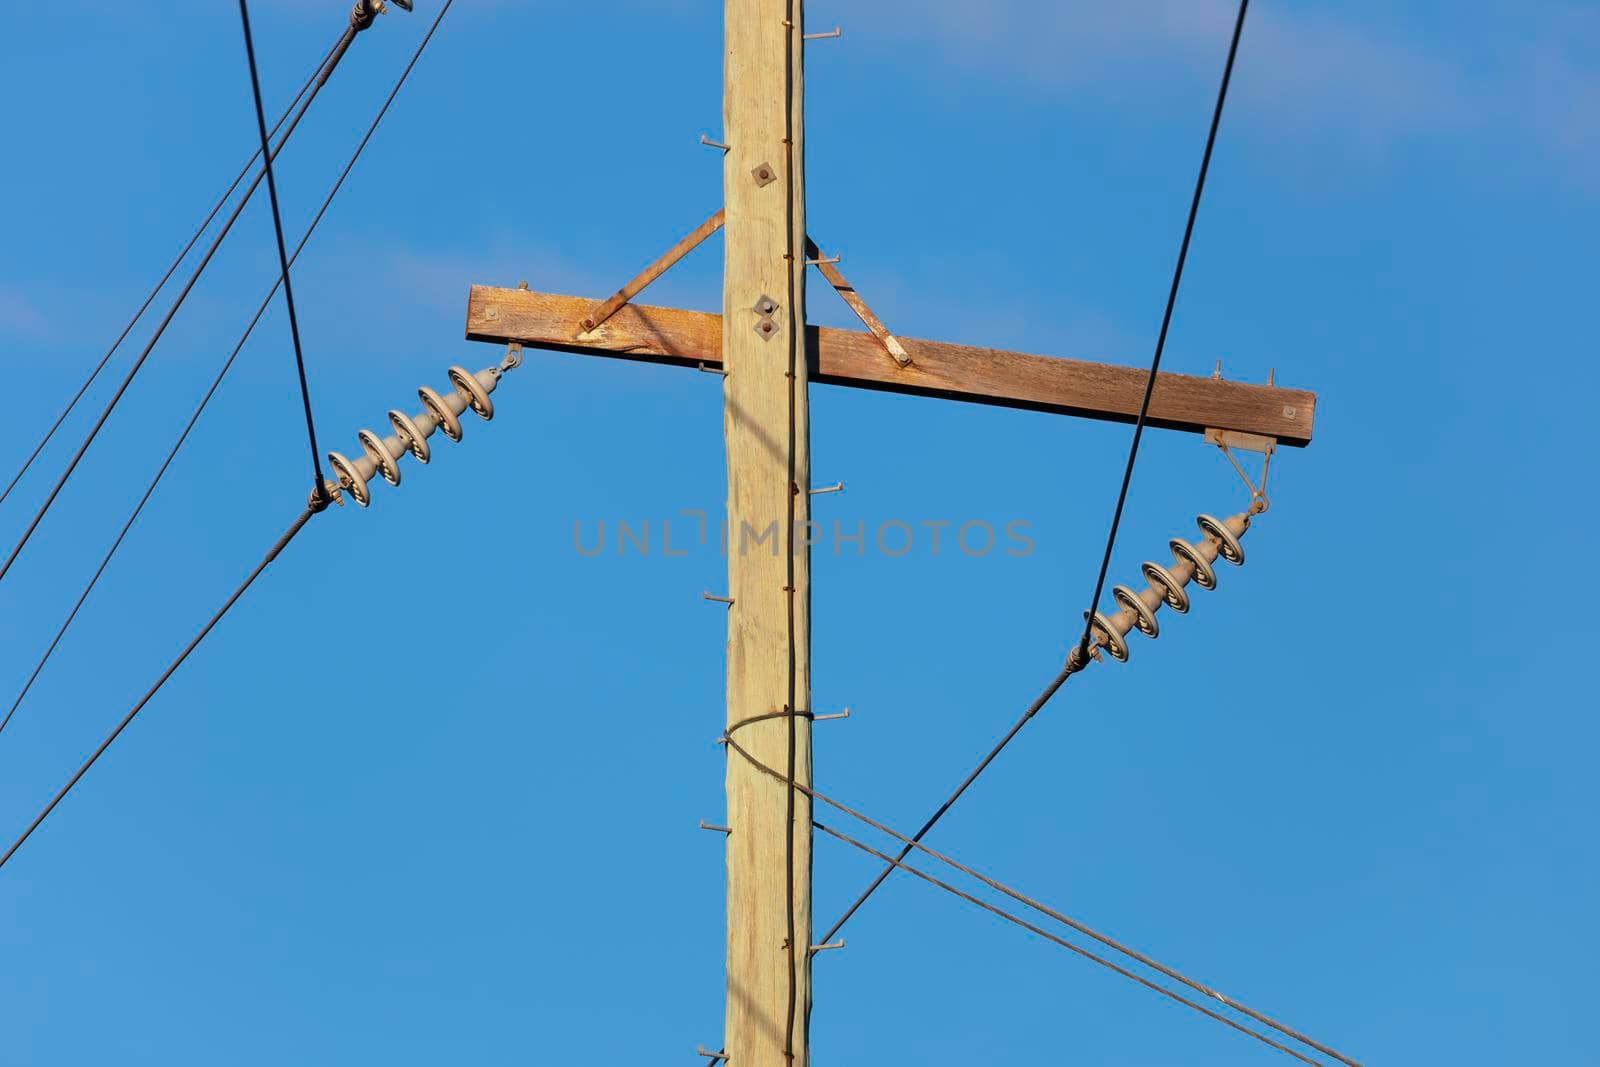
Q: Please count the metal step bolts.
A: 10